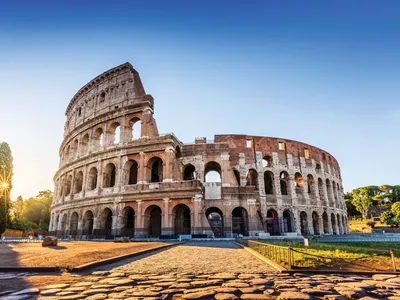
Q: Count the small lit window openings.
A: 3